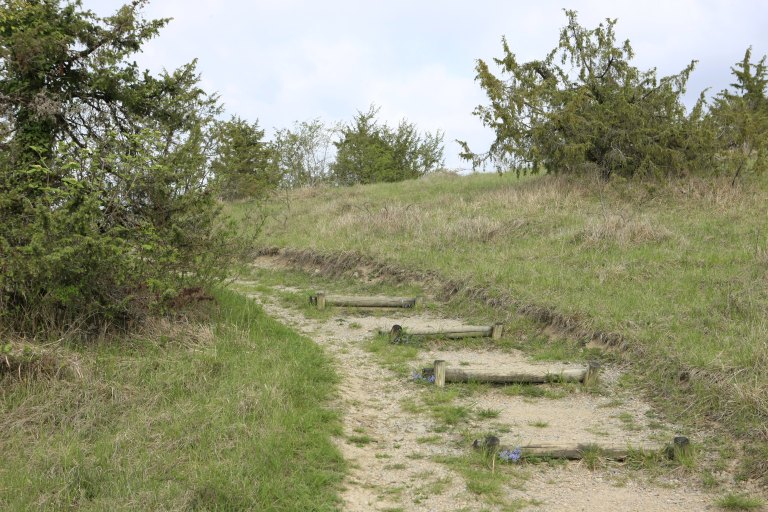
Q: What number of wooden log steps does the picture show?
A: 4